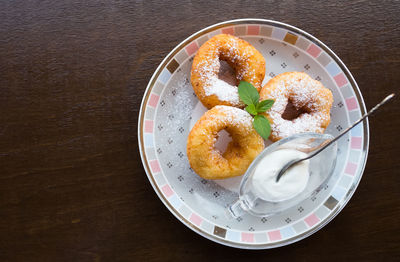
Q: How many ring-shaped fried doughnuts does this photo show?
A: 3